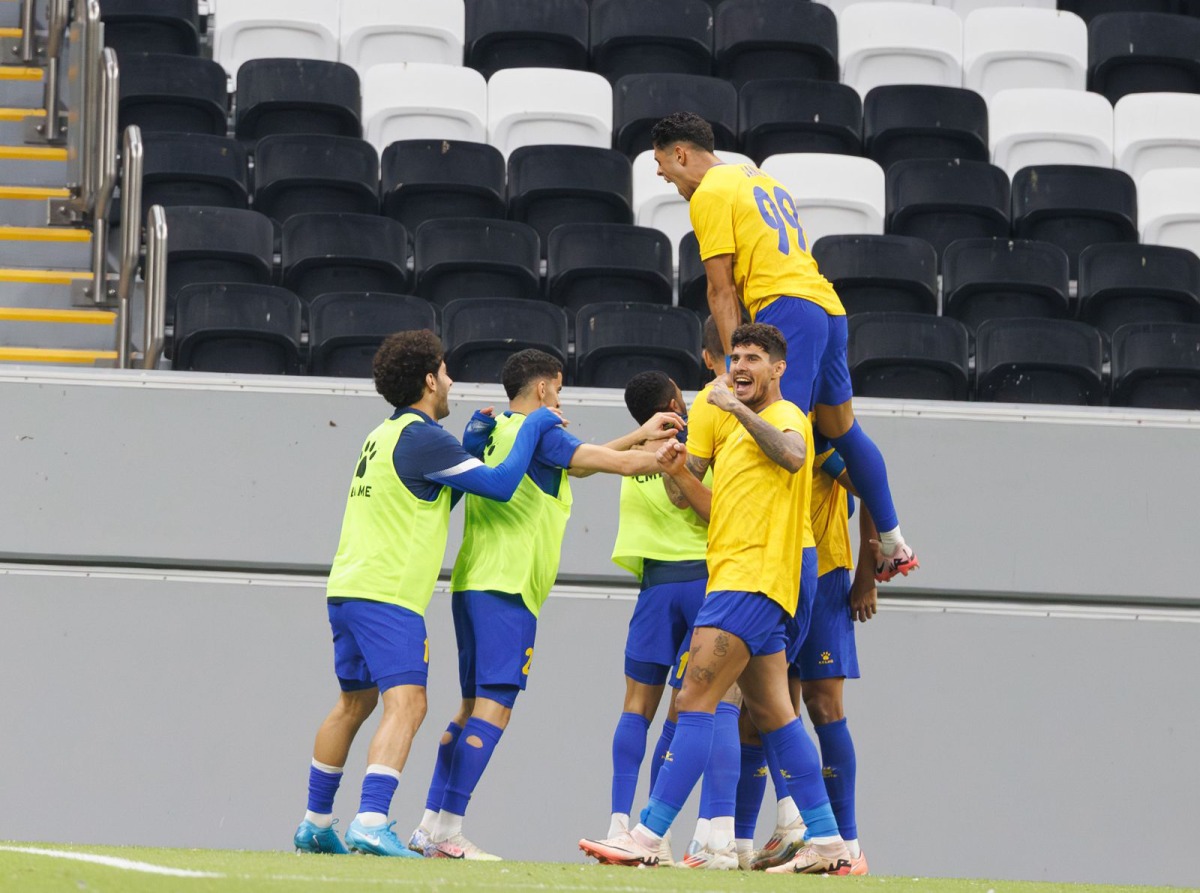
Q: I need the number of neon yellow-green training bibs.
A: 3